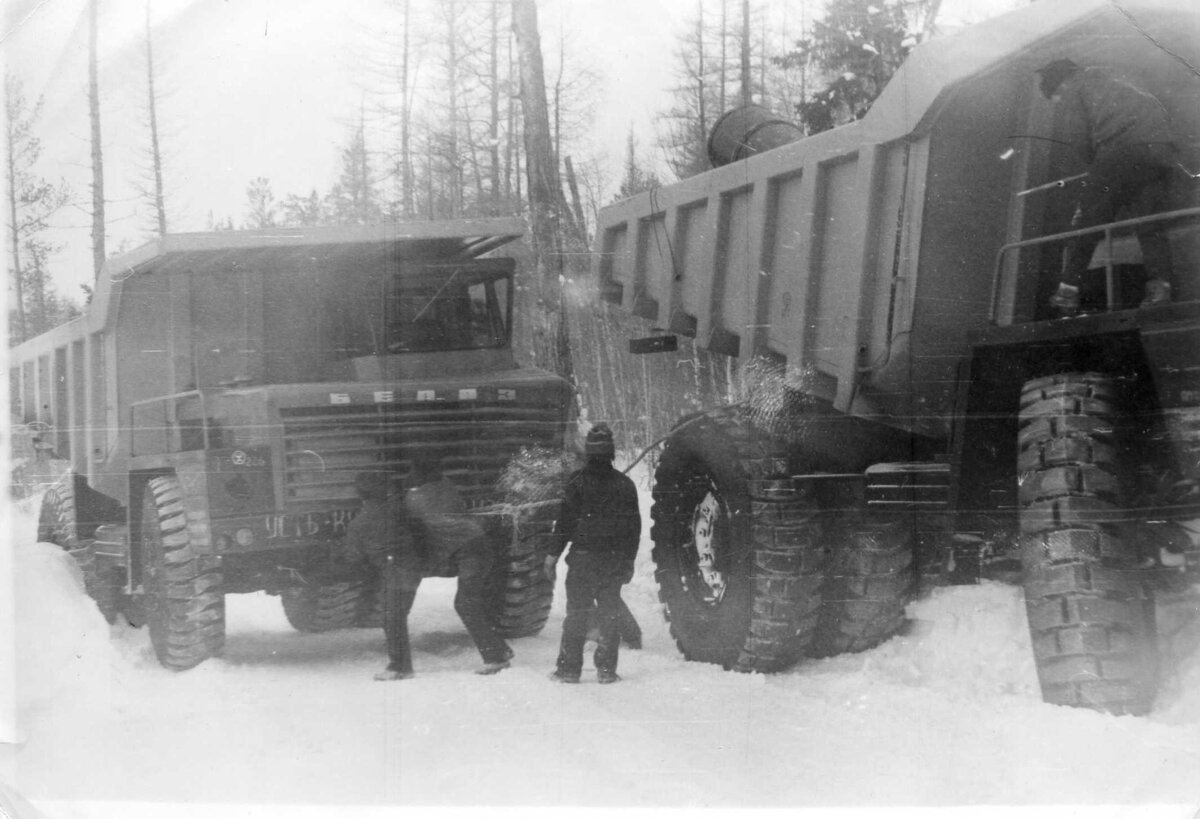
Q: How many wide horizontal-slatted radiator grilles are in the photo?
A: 1